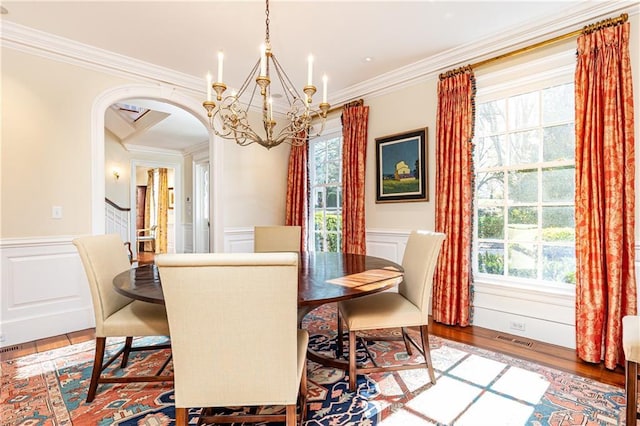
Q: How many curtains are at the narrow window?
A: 2